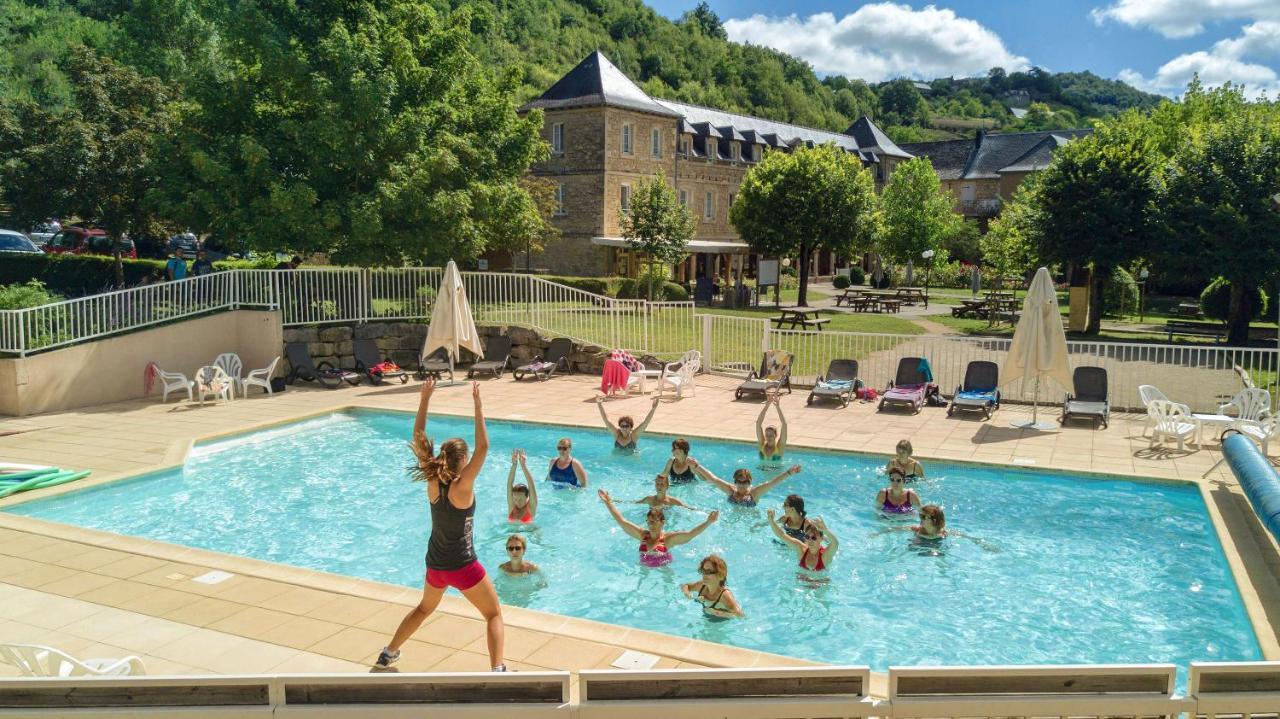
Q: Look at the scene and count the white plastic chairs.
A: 13